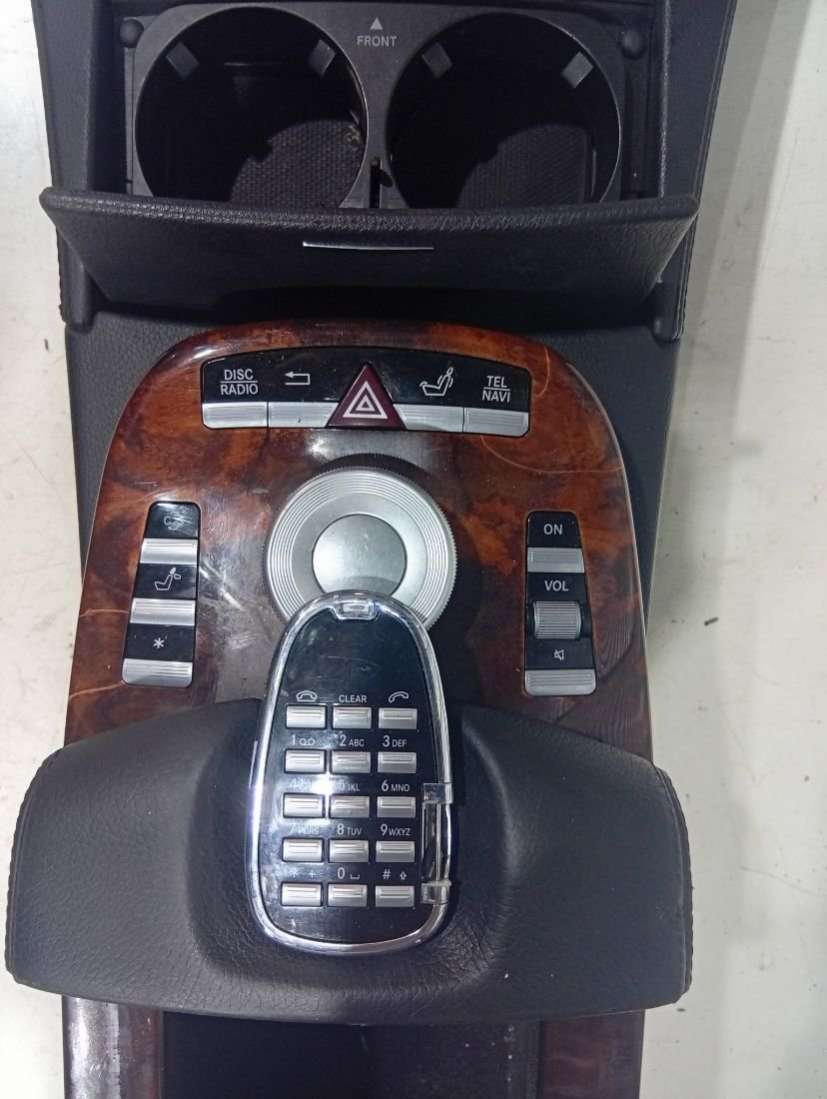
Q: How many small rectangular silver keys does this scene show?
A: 15